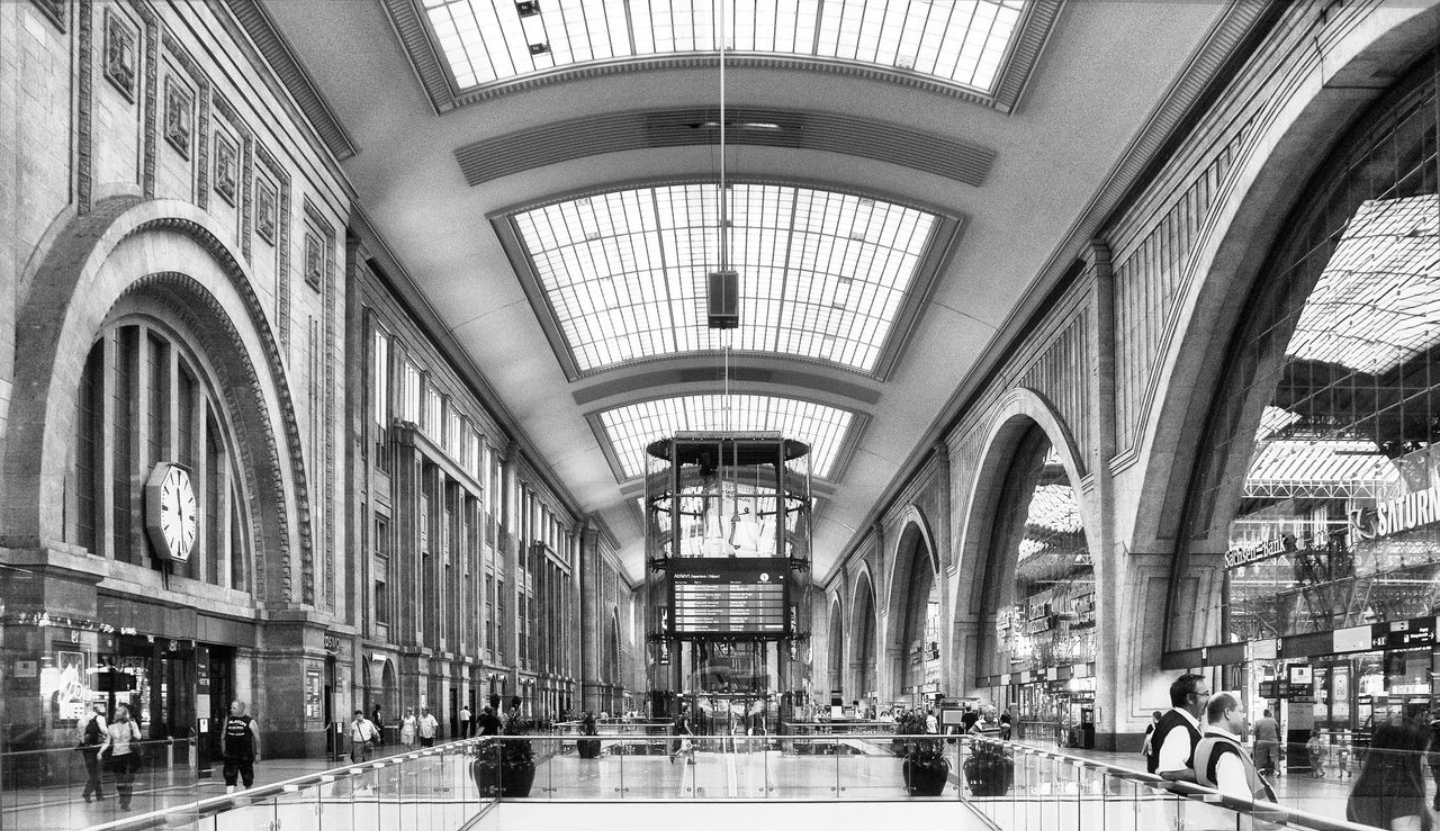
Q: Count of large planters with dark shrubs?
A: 4